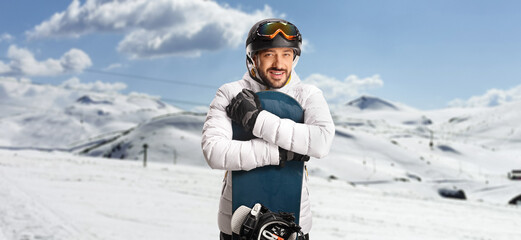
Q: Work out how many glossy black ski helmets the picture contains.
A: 1